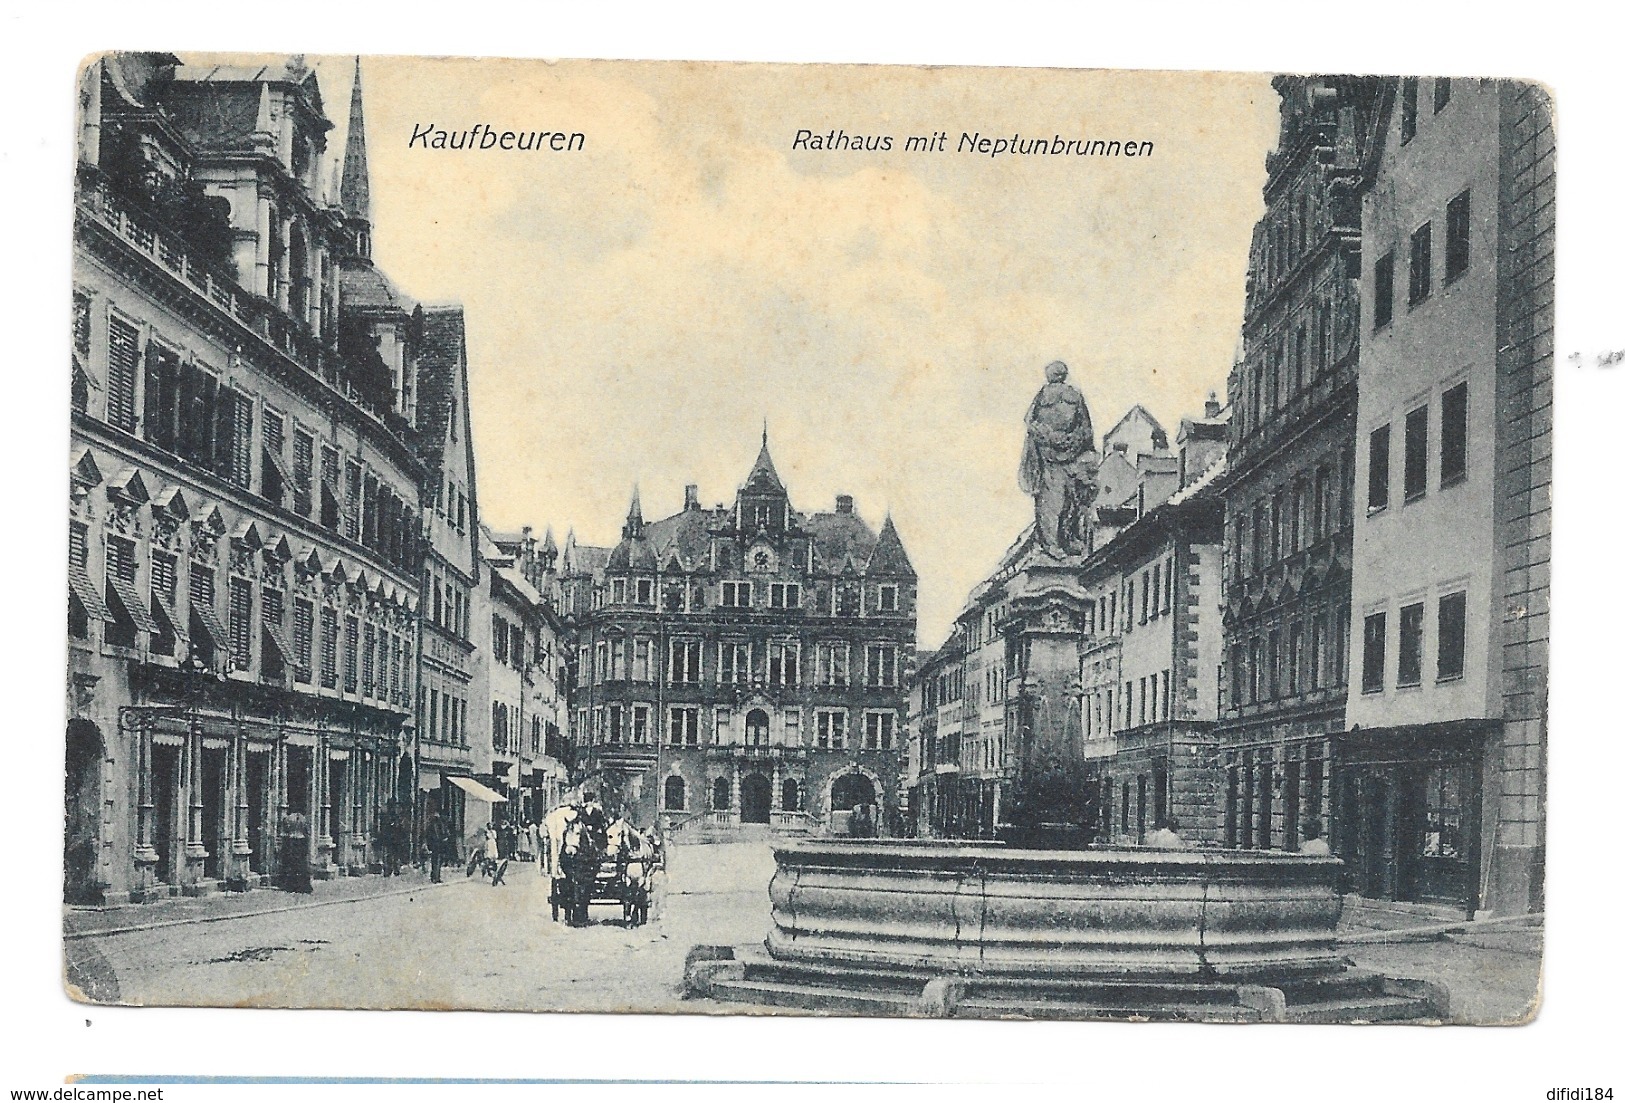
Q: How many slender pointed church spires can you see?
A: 1